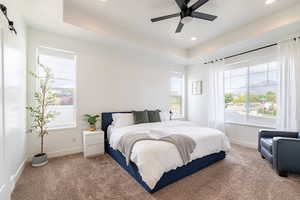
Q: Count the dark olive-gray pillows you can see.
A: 2